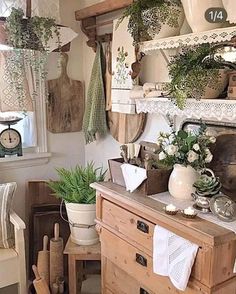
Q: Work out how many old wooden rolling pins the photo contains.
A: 3